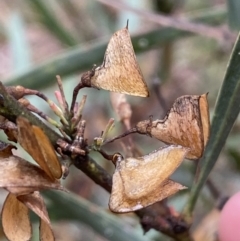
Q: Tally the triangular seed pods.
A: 3